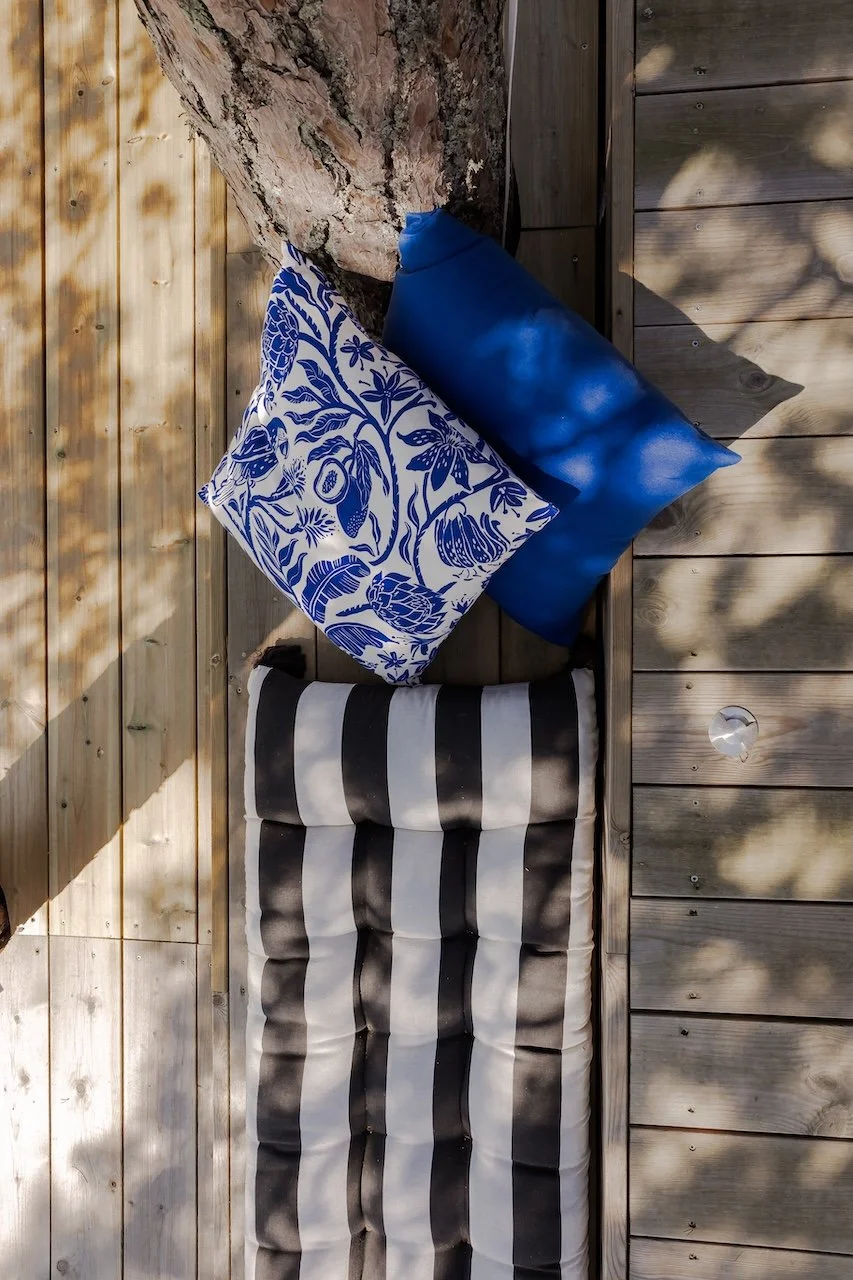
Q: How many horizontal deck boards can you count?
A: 12